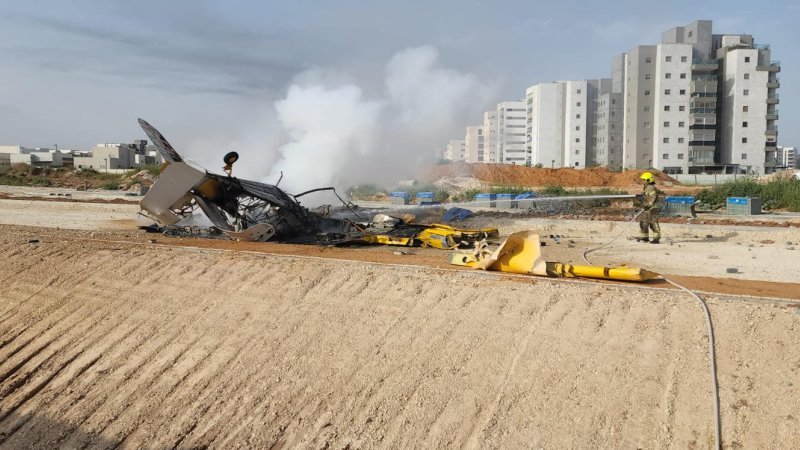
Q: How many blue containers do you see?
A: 7